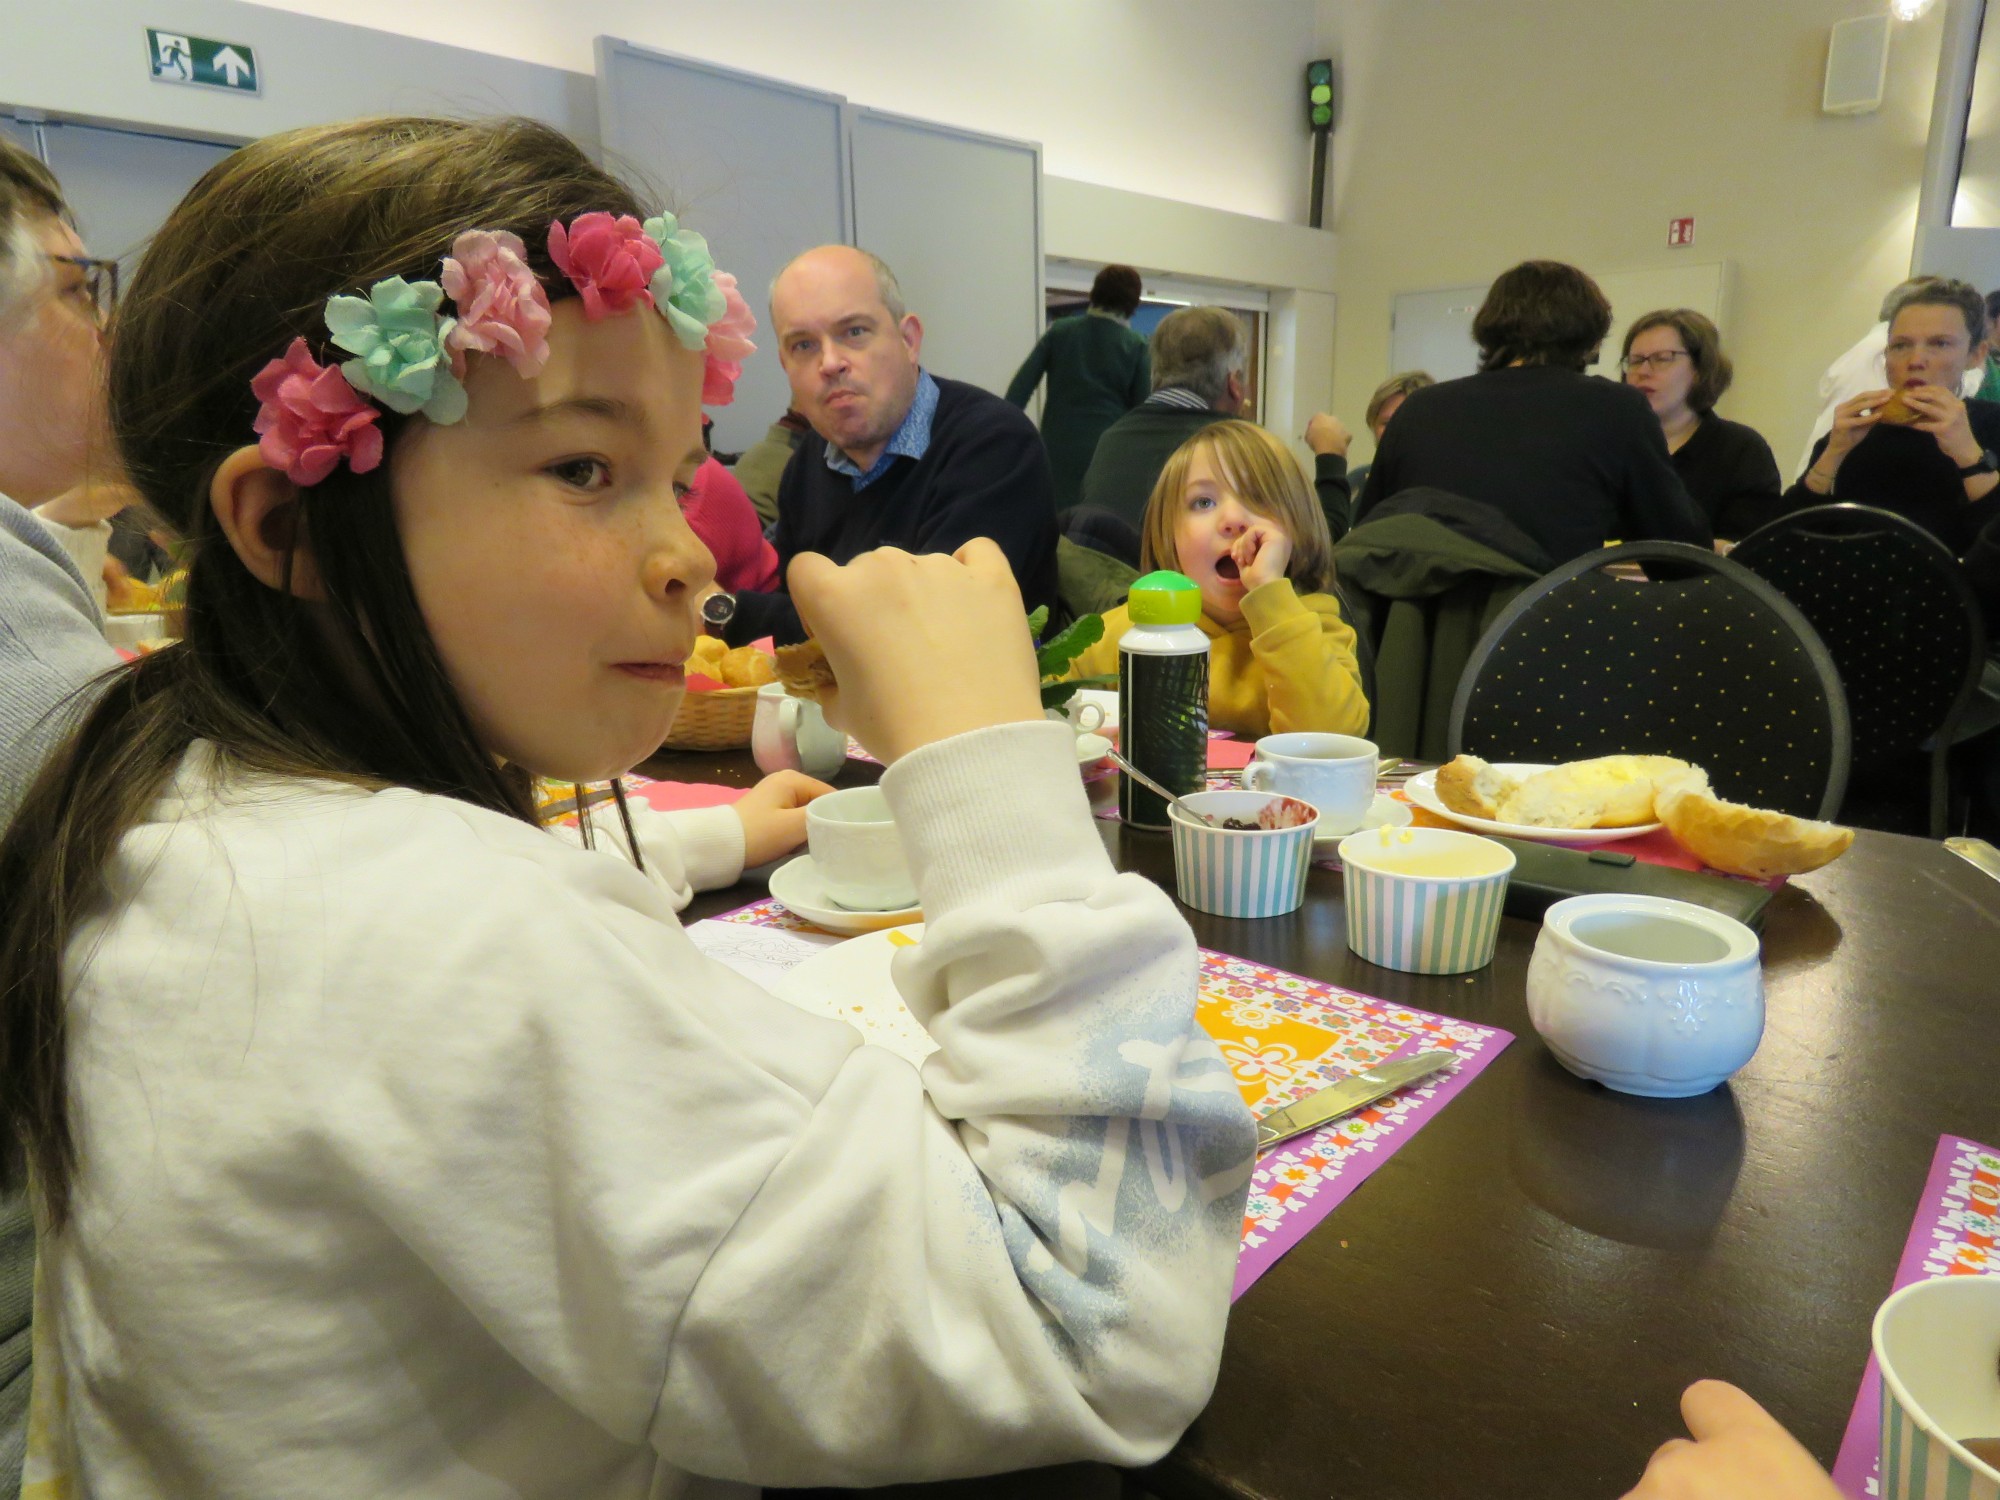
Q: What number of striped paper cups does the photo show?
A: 3